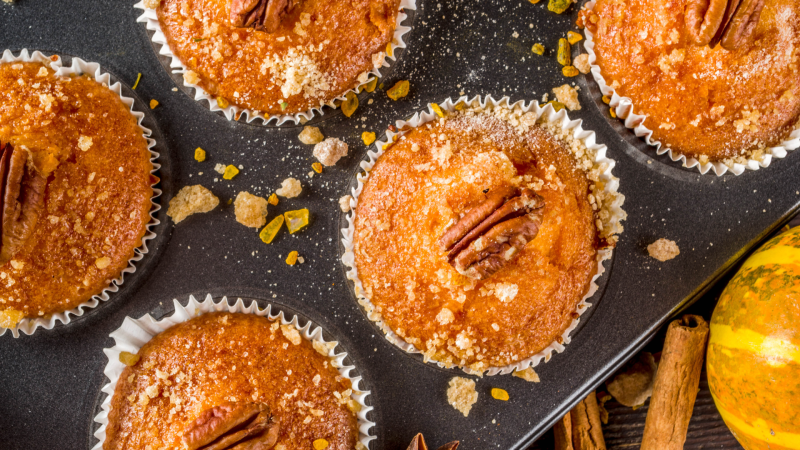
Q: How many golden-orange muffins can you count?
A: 5